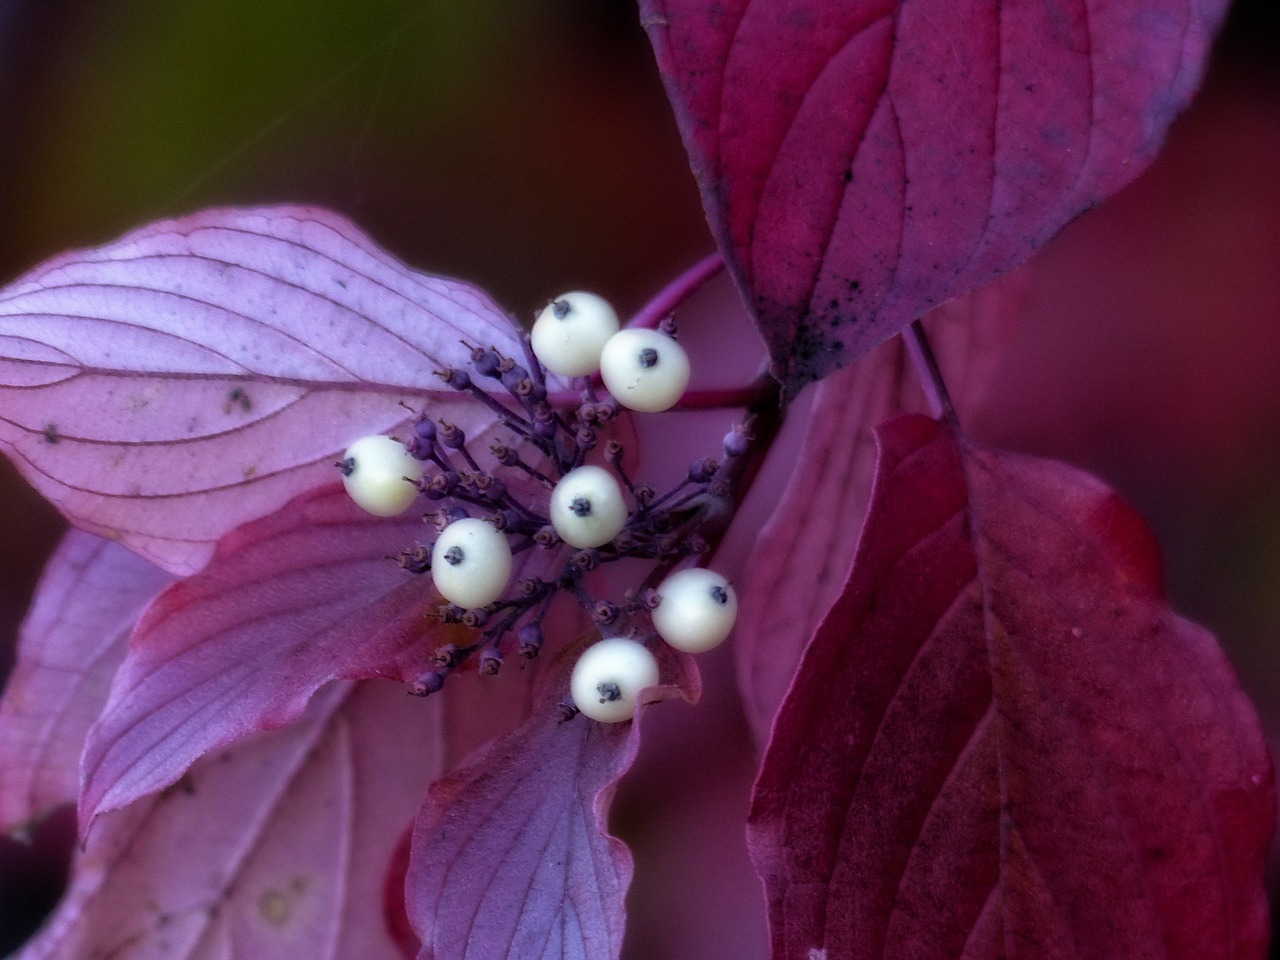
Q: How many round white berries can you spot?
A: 7